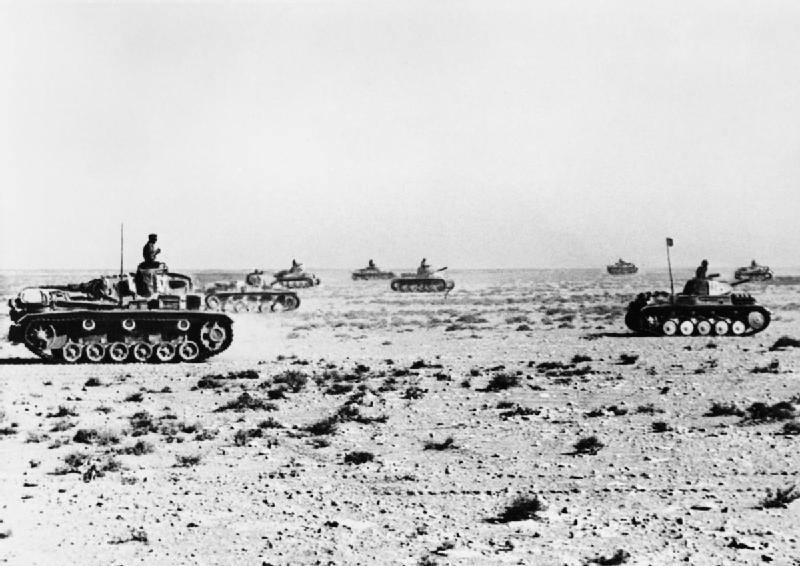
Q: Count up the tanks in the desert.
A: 8